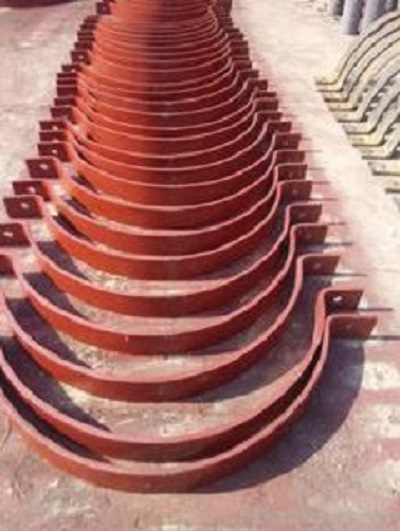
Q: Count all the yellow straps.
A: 10